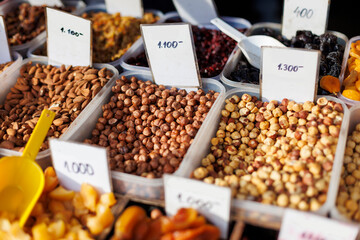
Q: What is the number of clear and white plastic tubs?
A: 10